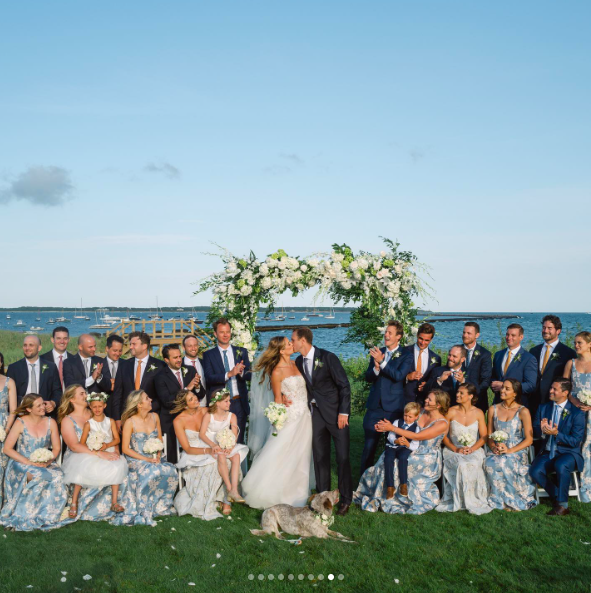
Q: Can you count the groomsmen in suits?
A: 15